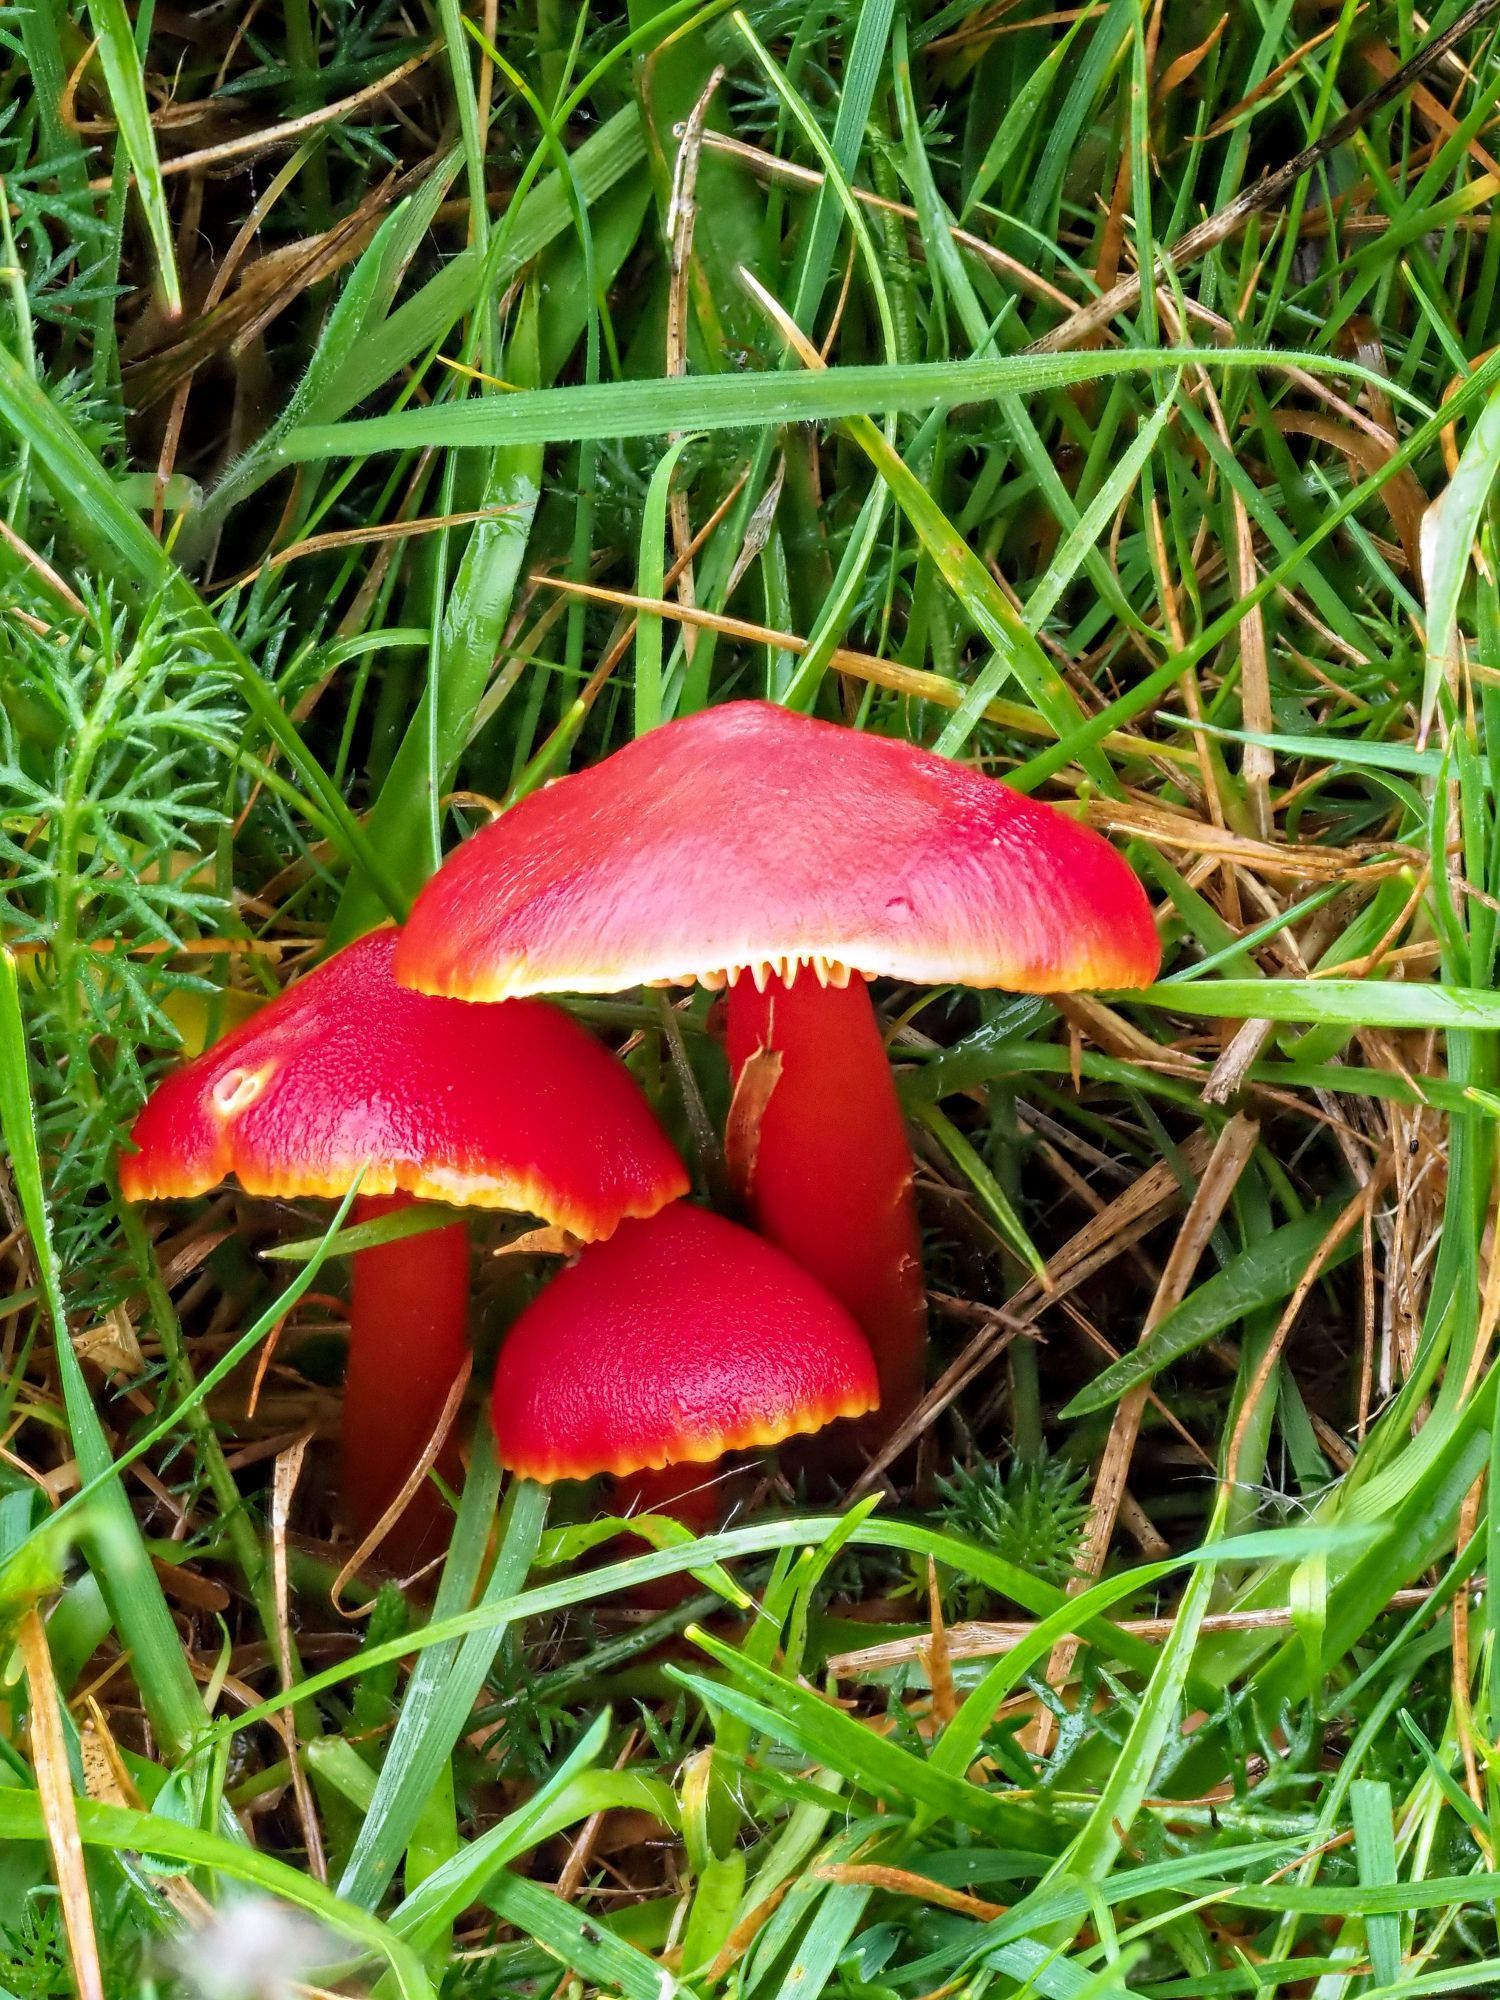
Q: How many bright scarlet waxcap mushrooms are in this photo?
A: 3